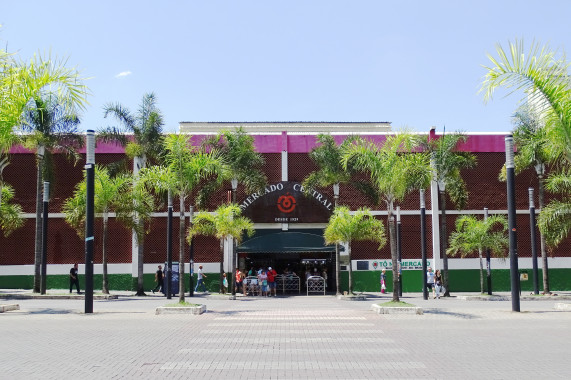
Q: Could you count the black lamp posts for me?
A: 9